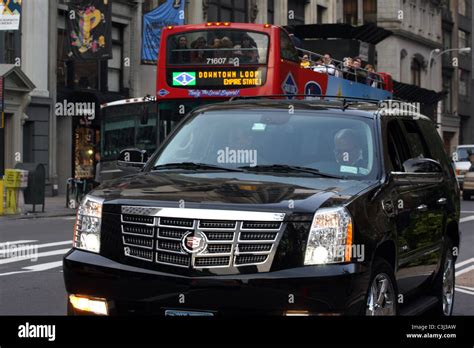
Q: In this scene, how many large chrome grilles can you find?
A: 1